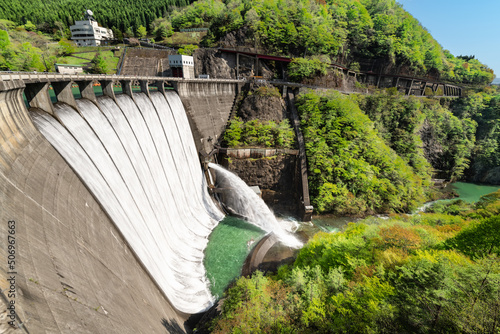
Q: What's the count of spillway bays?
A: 8